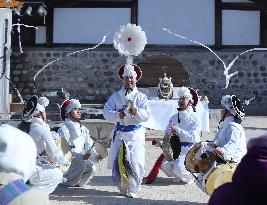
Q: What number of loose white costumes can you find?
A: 5